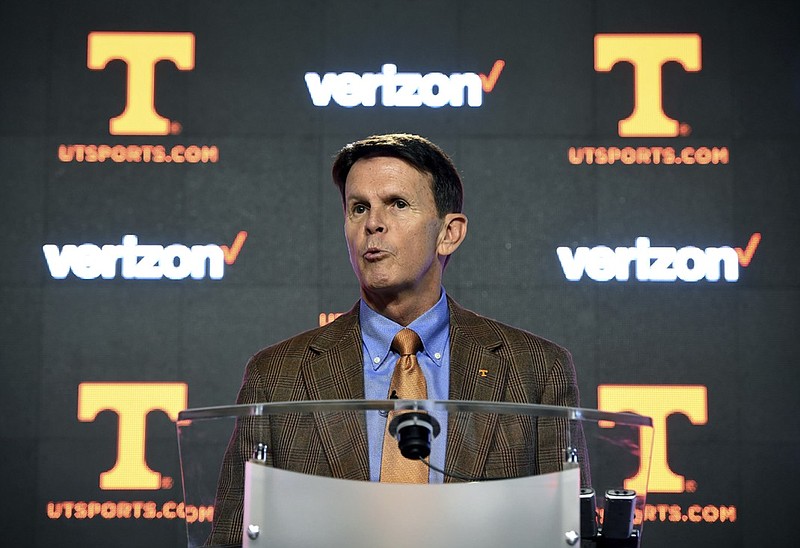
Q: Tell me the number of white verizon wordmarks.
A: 3